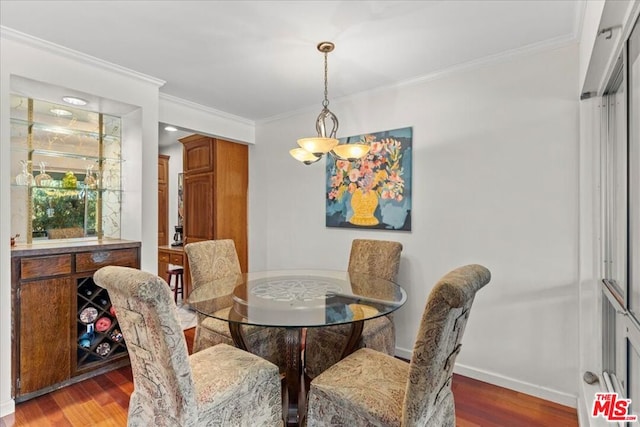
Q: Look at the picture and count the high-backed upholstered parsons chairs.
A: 4